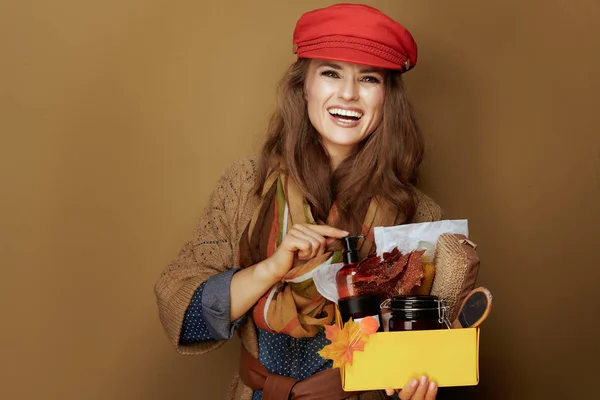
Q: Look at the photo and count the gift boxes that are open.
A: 1